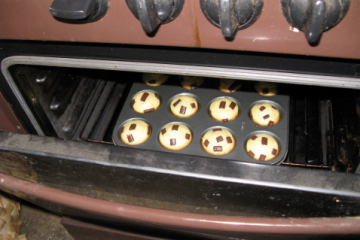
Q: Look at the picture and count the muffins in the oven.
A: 12